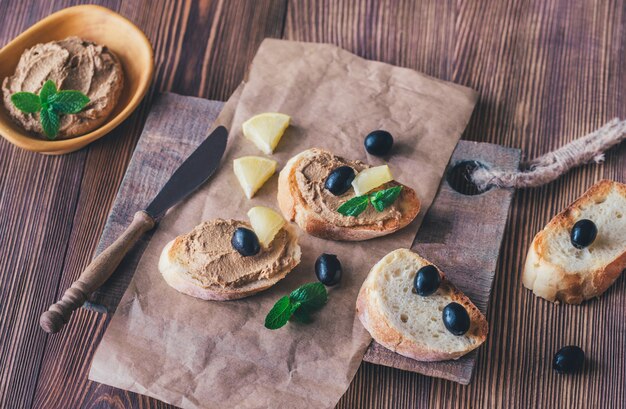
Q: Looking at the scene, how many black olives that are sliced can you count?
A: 0